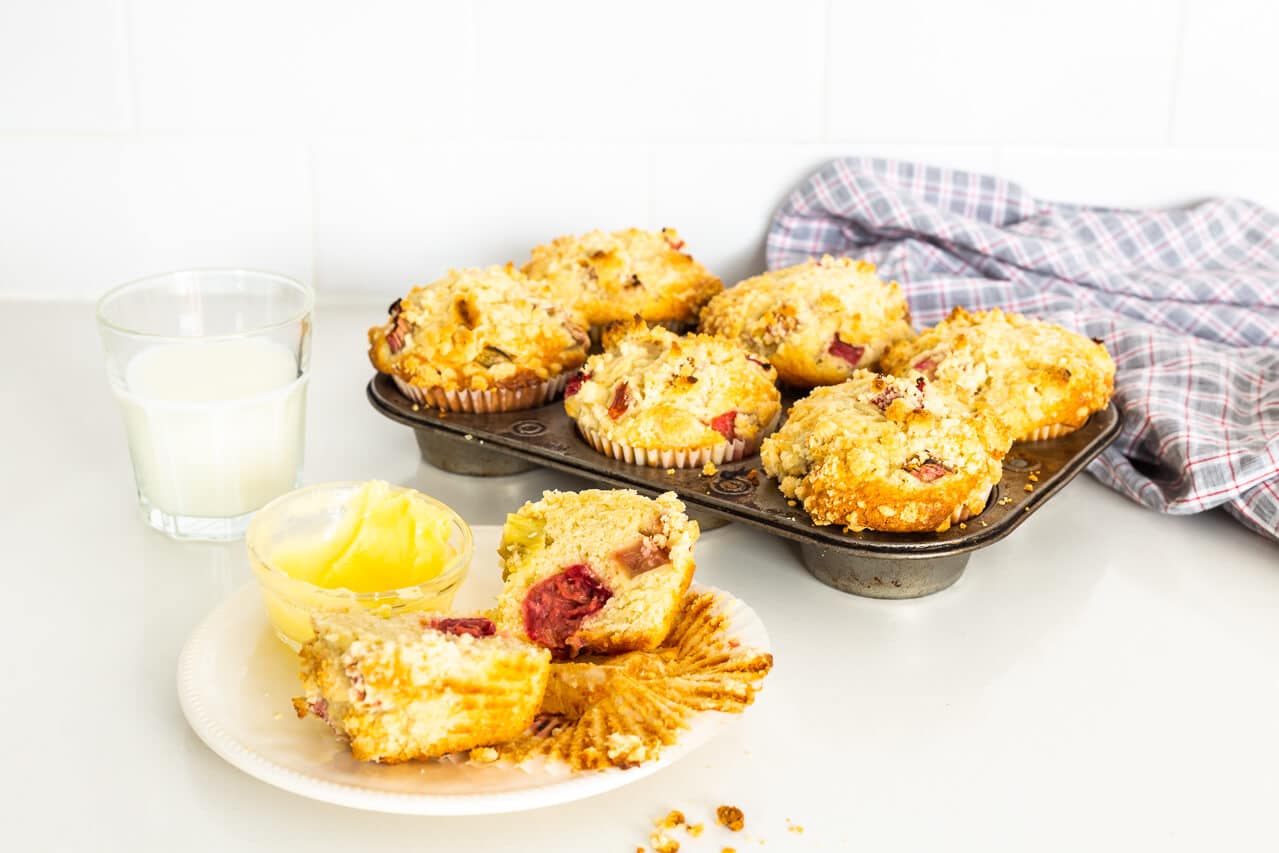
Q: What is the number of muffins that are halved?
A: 1